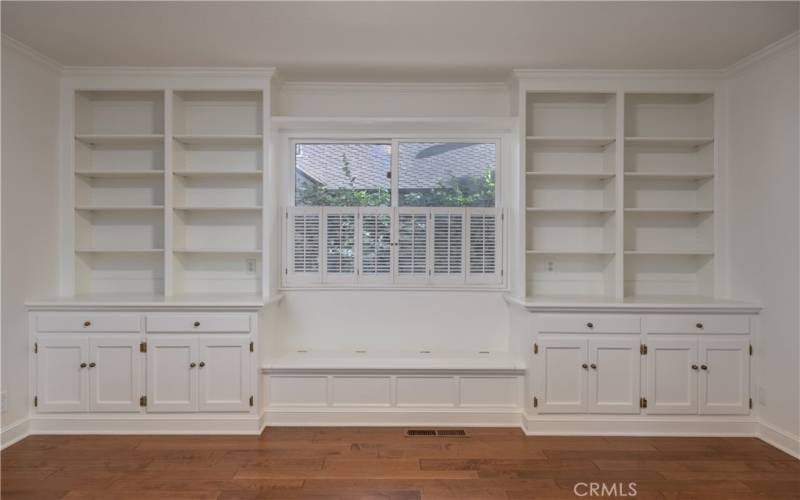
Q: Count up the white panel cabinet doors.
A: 8